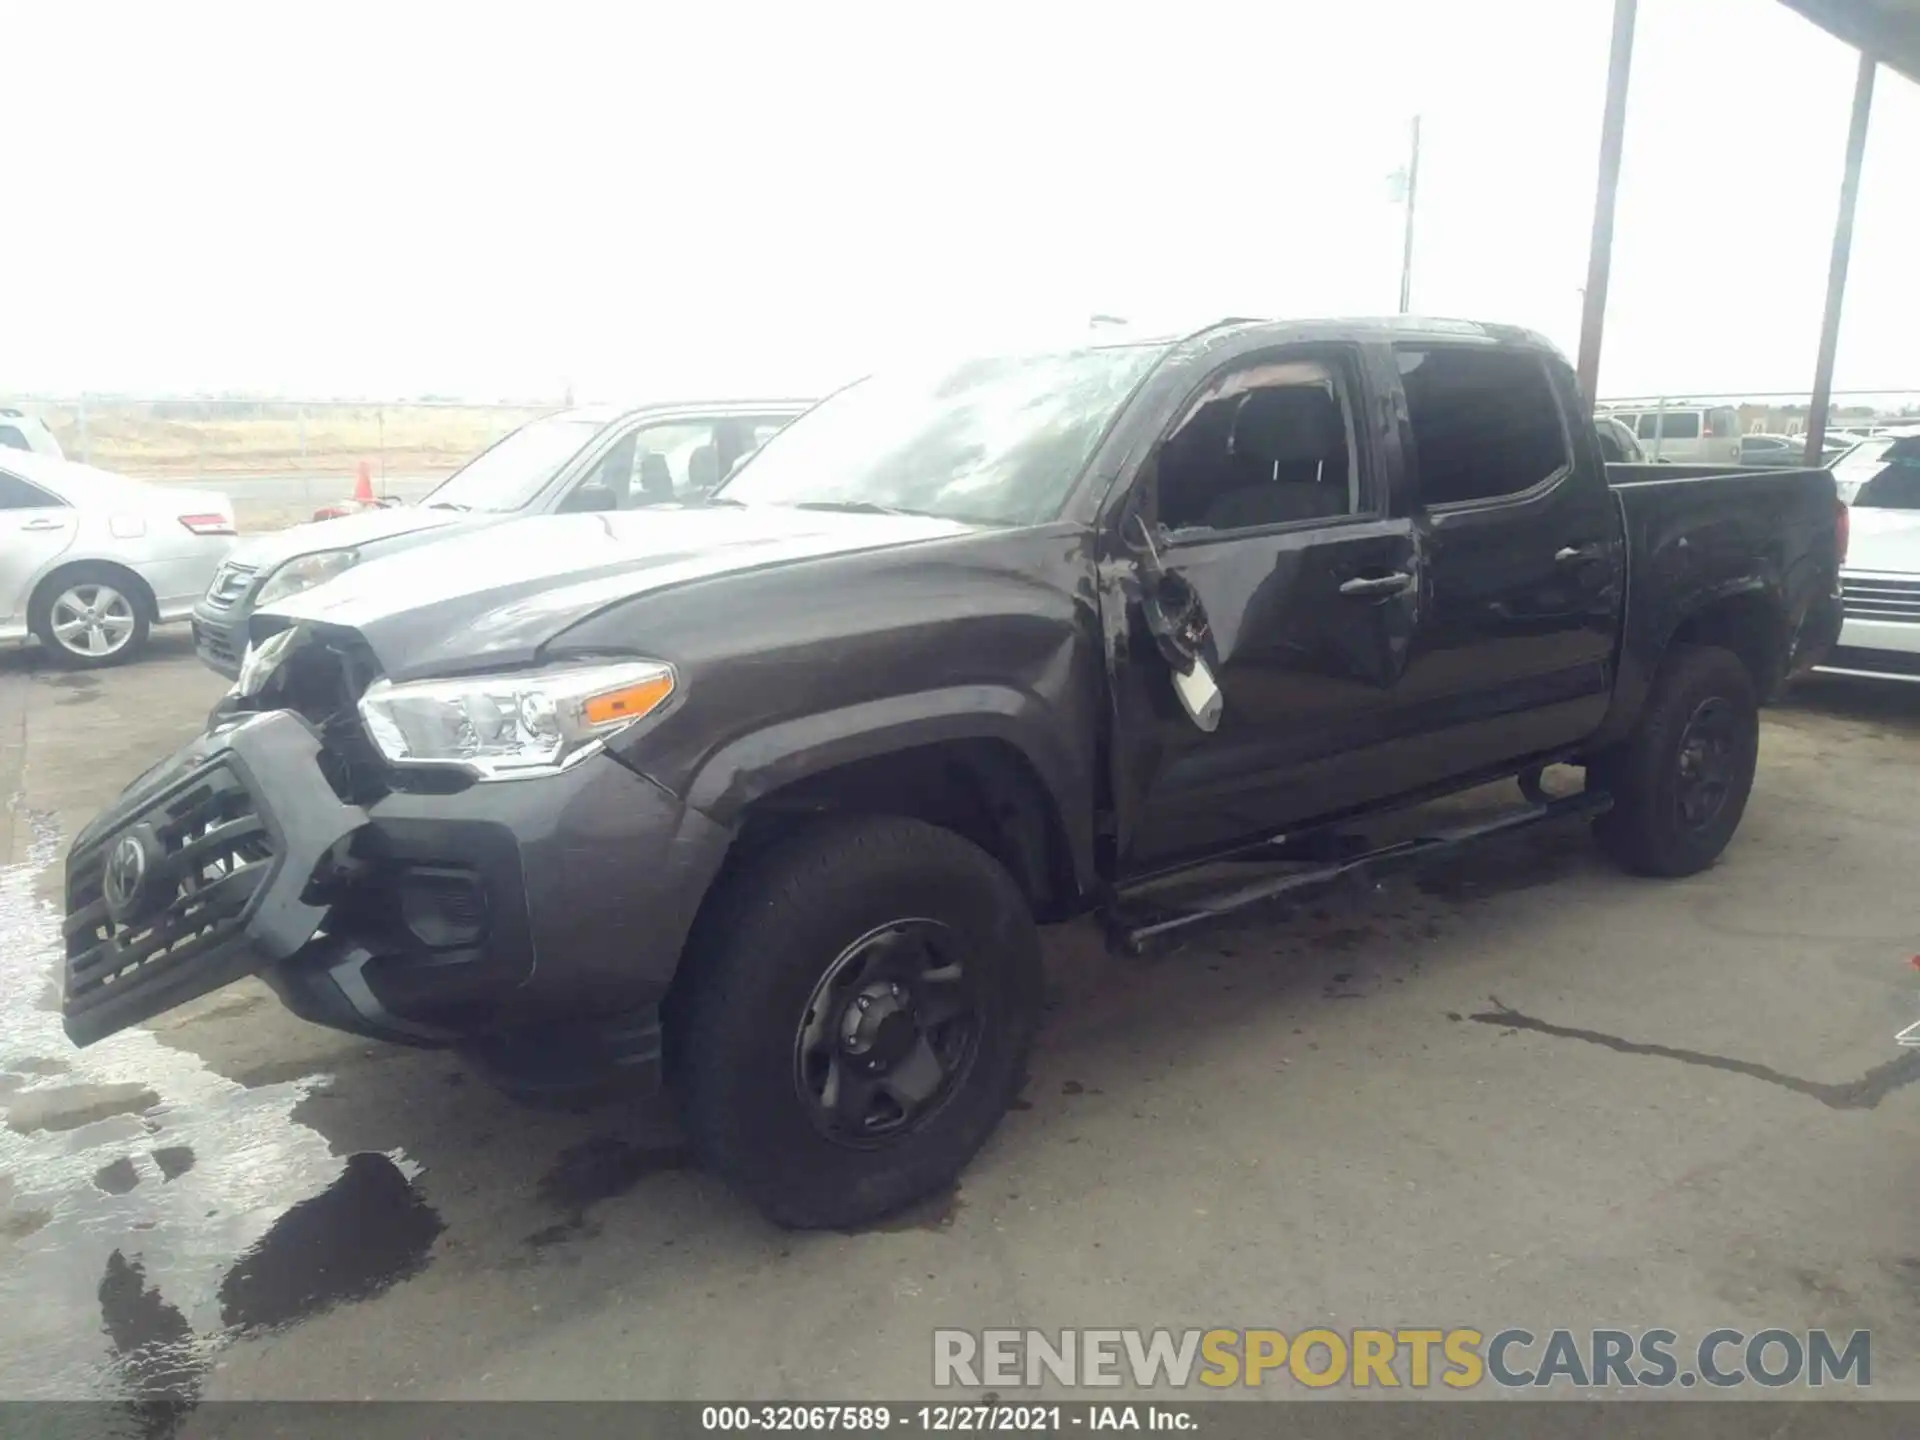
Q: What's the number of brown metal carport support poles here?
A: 2